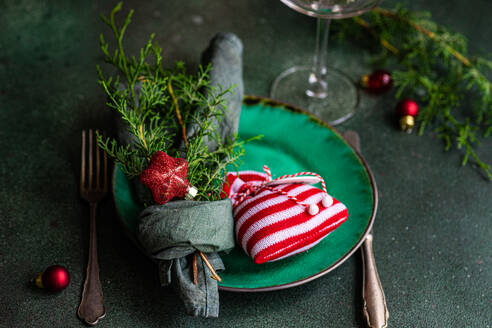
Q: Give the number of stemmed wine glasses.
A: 1